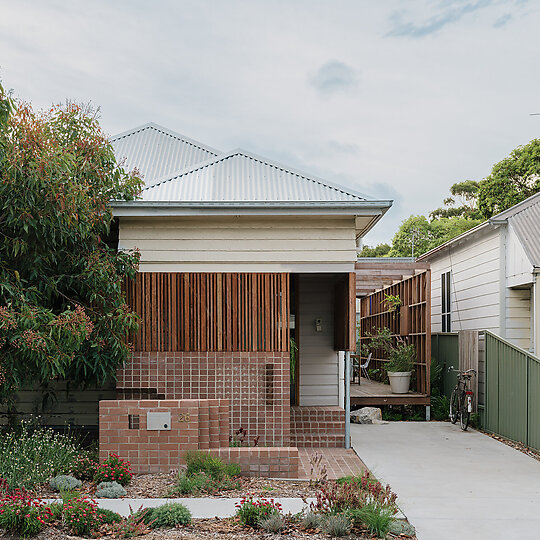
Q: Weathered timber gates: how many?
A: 1